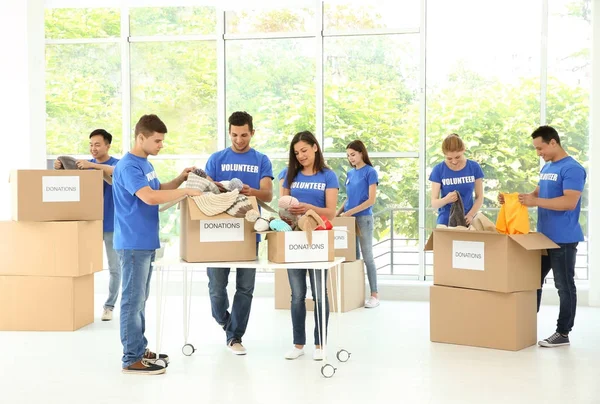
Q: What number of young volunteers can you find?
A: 7